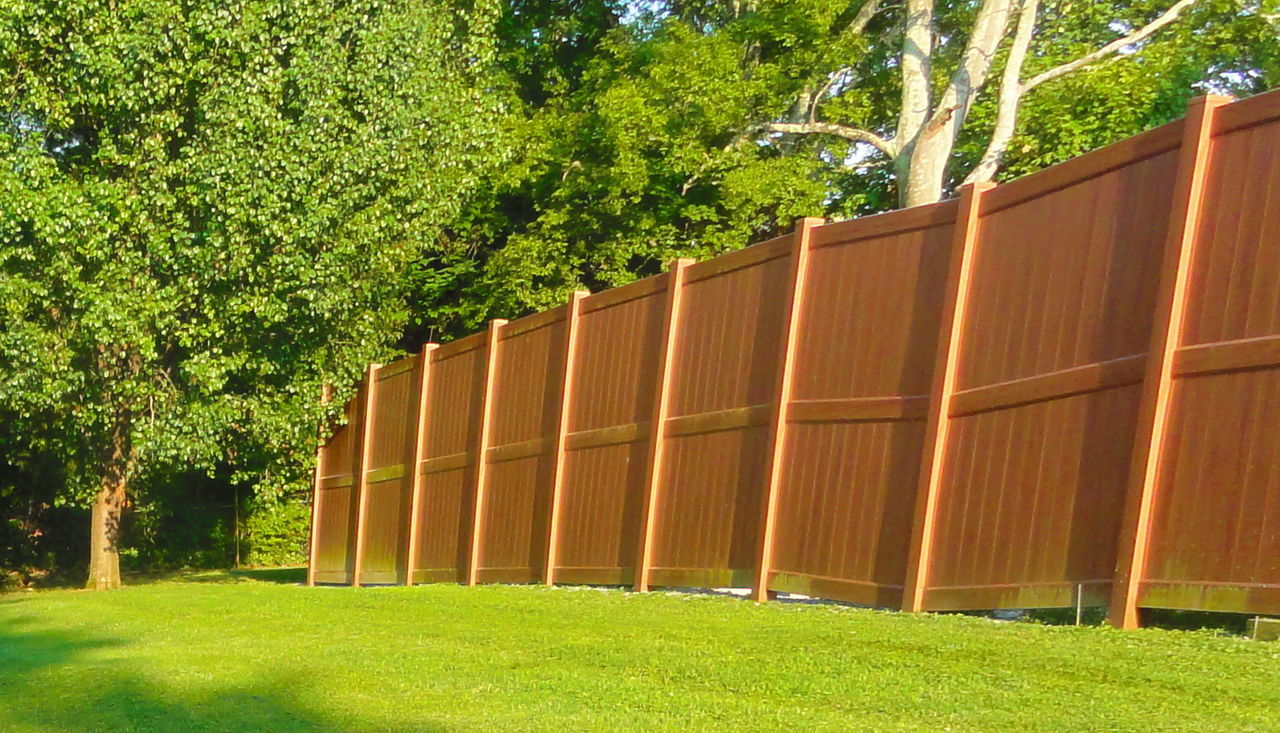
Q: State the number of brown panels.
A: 9